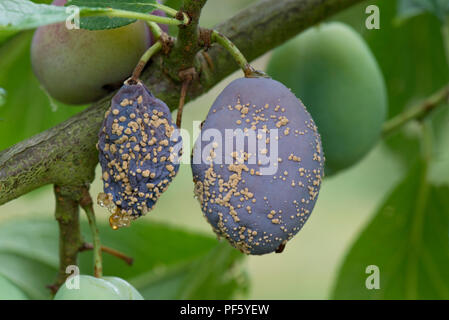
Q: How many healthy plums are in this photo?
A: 3